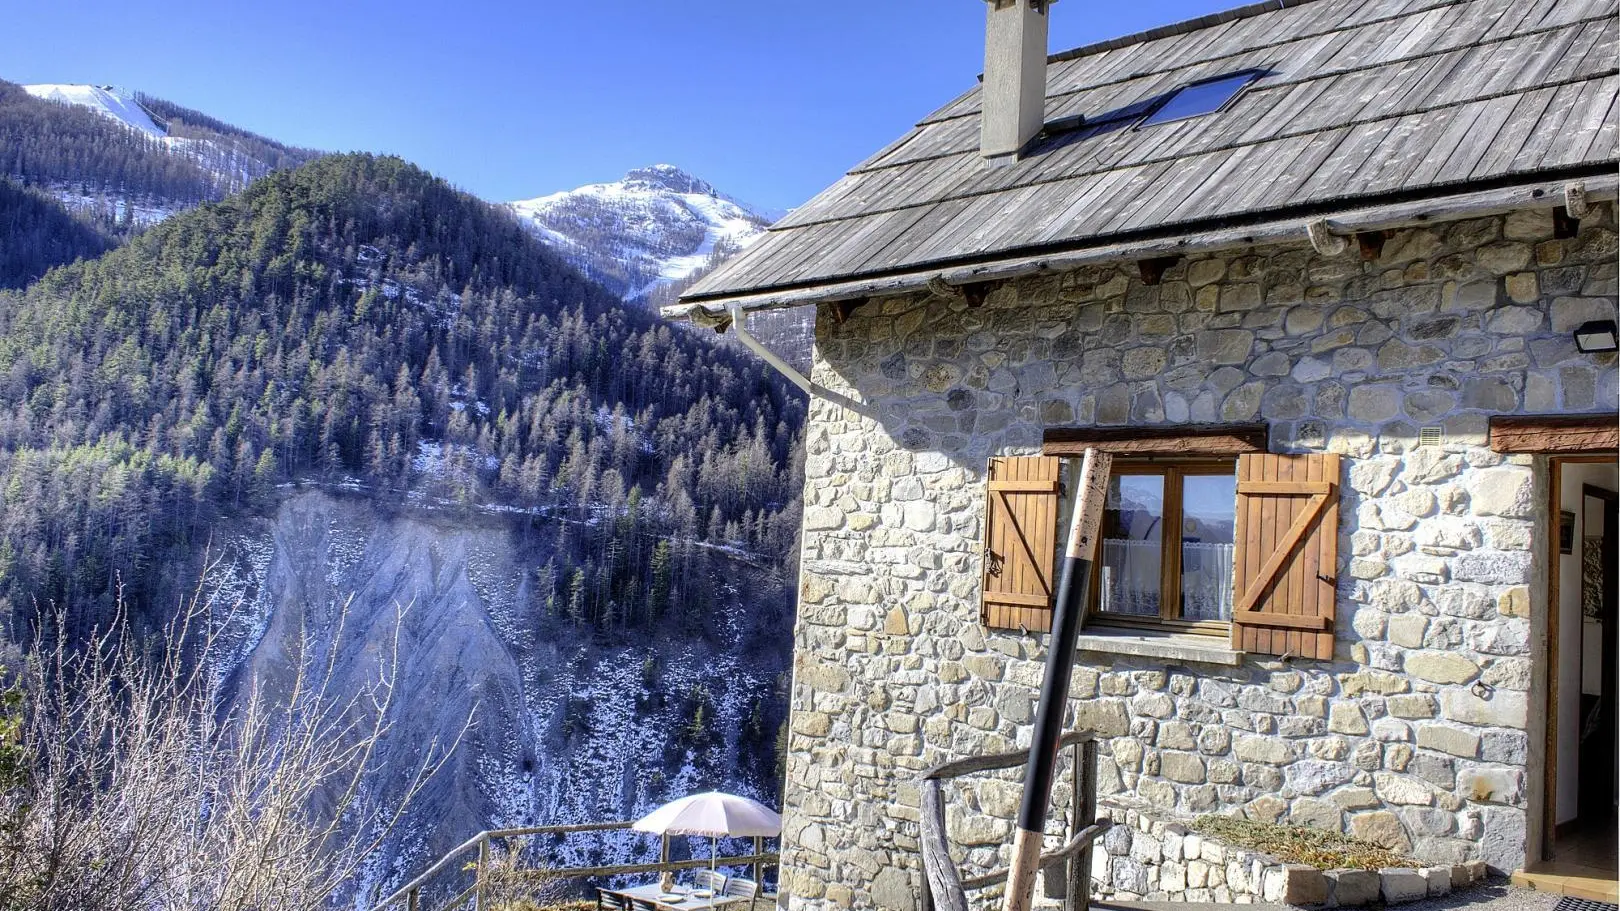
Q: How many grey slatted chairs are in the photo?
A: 2